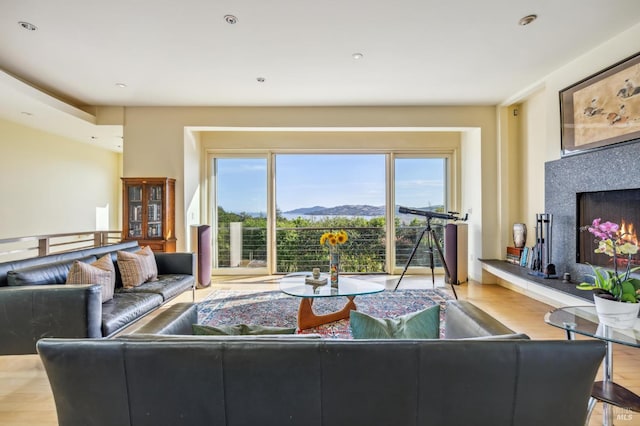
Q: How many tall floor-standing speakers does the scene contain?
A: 2